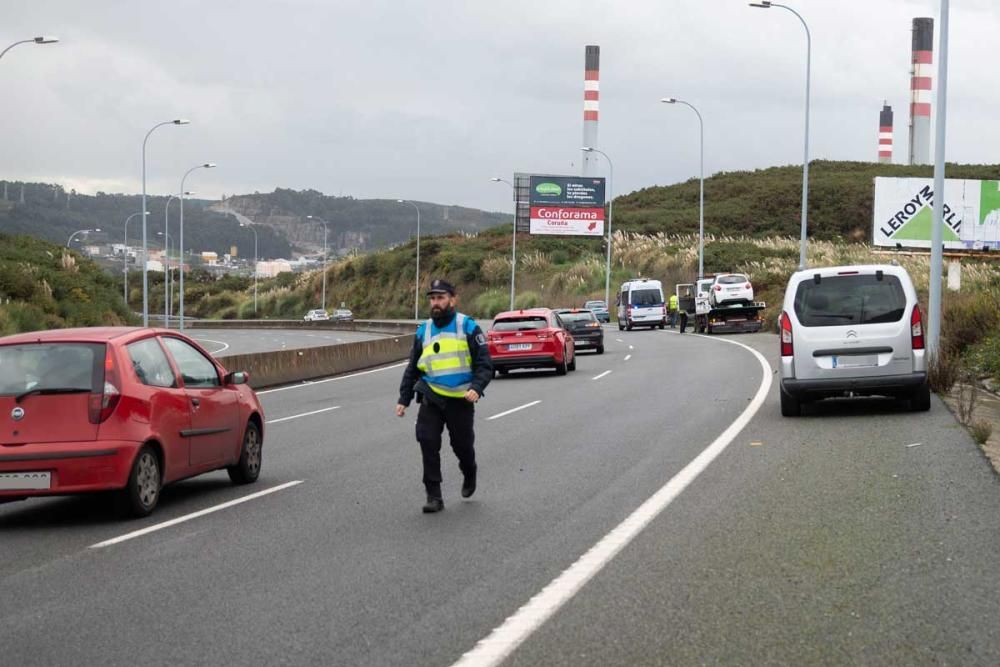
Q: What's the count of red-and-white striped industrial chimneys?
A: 3